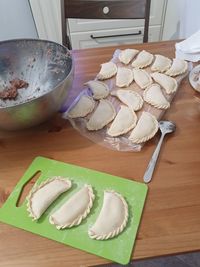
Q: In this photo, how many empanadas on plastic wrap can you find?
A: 15